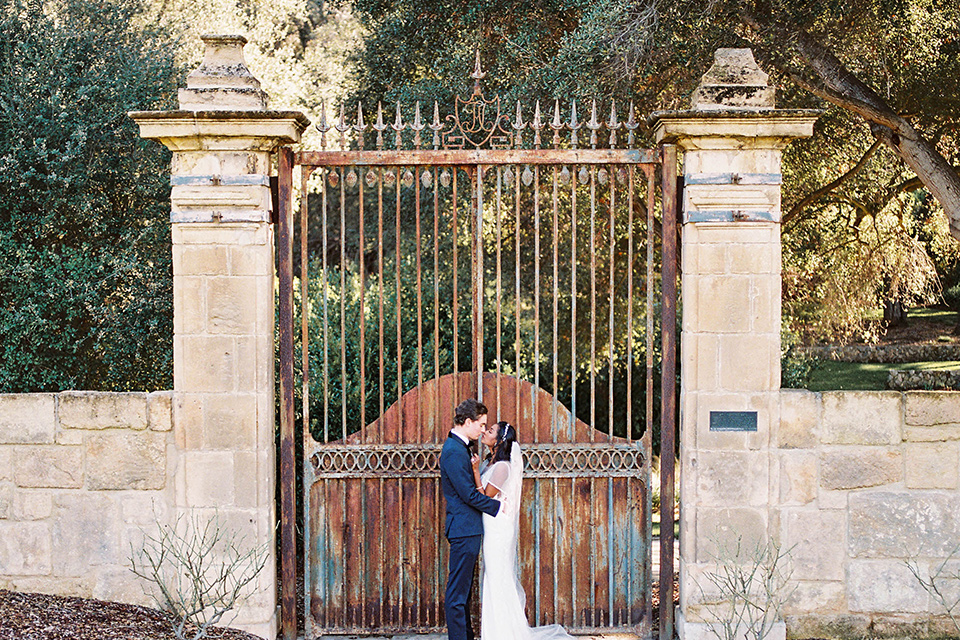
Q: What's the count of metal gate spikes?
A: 15